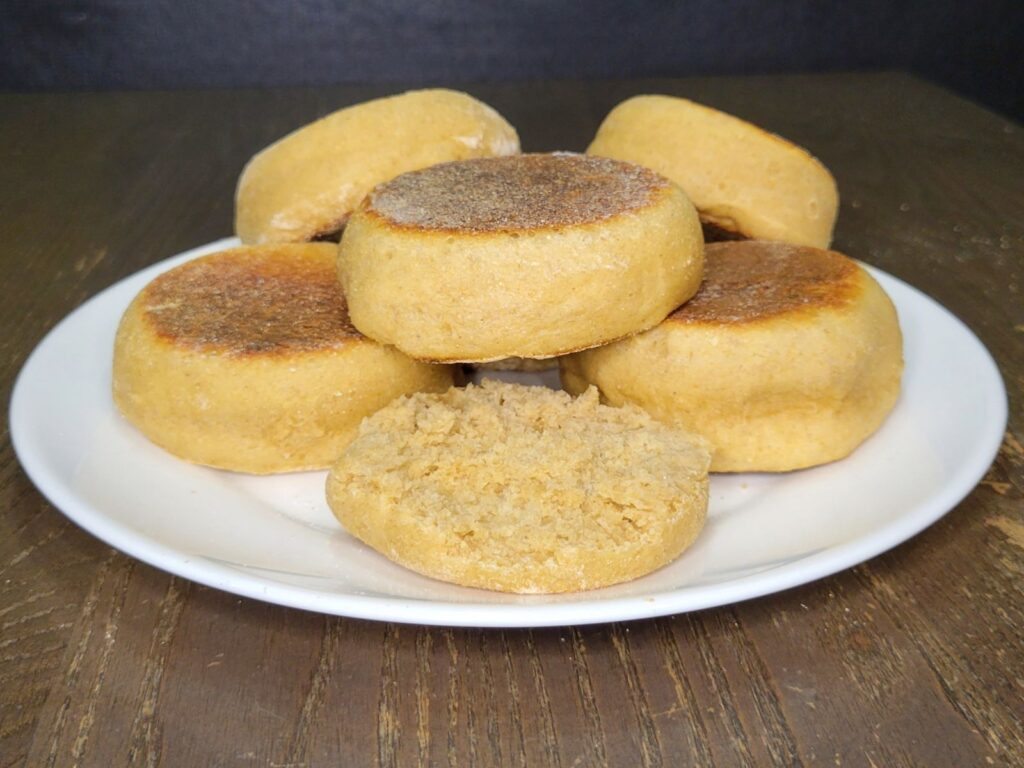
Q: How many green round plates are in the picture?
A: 0